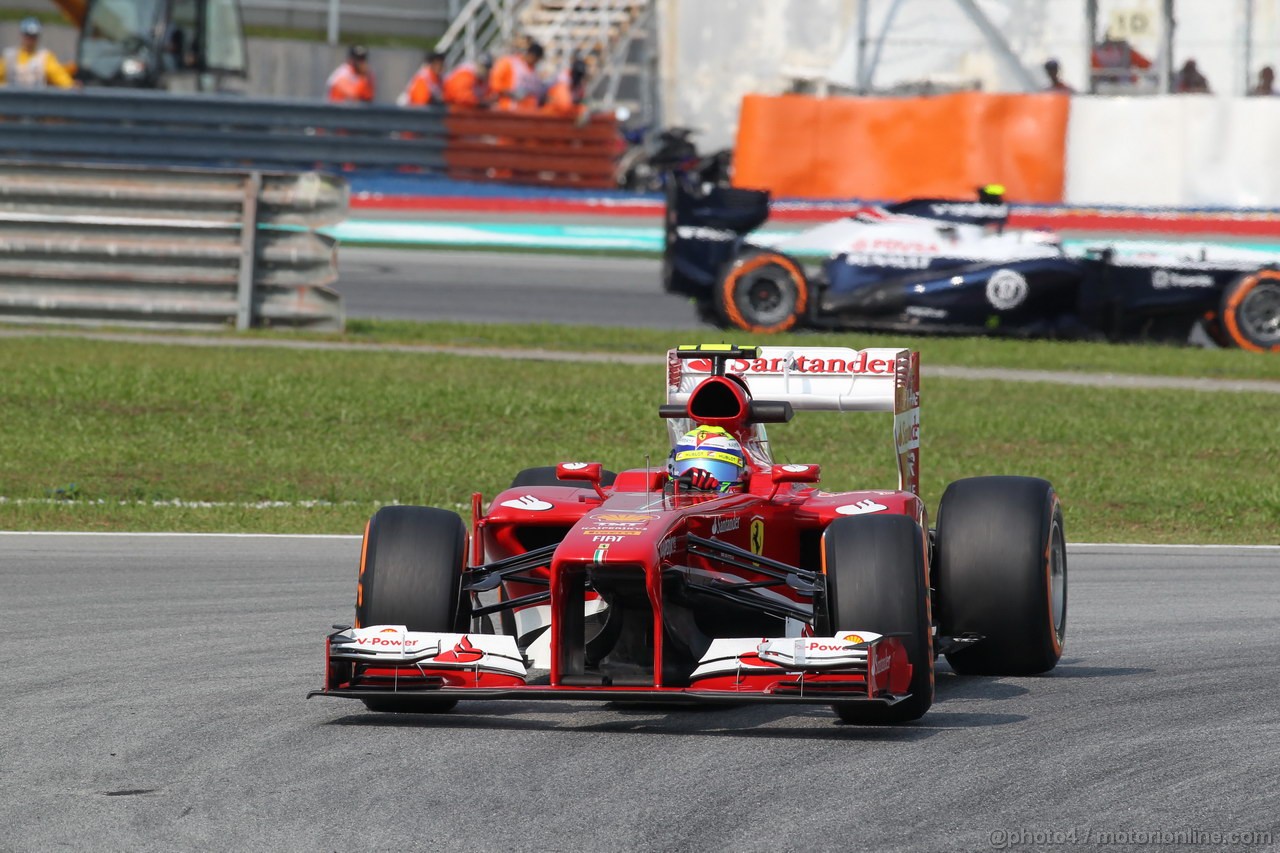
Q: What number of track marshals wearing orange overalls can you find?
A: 5